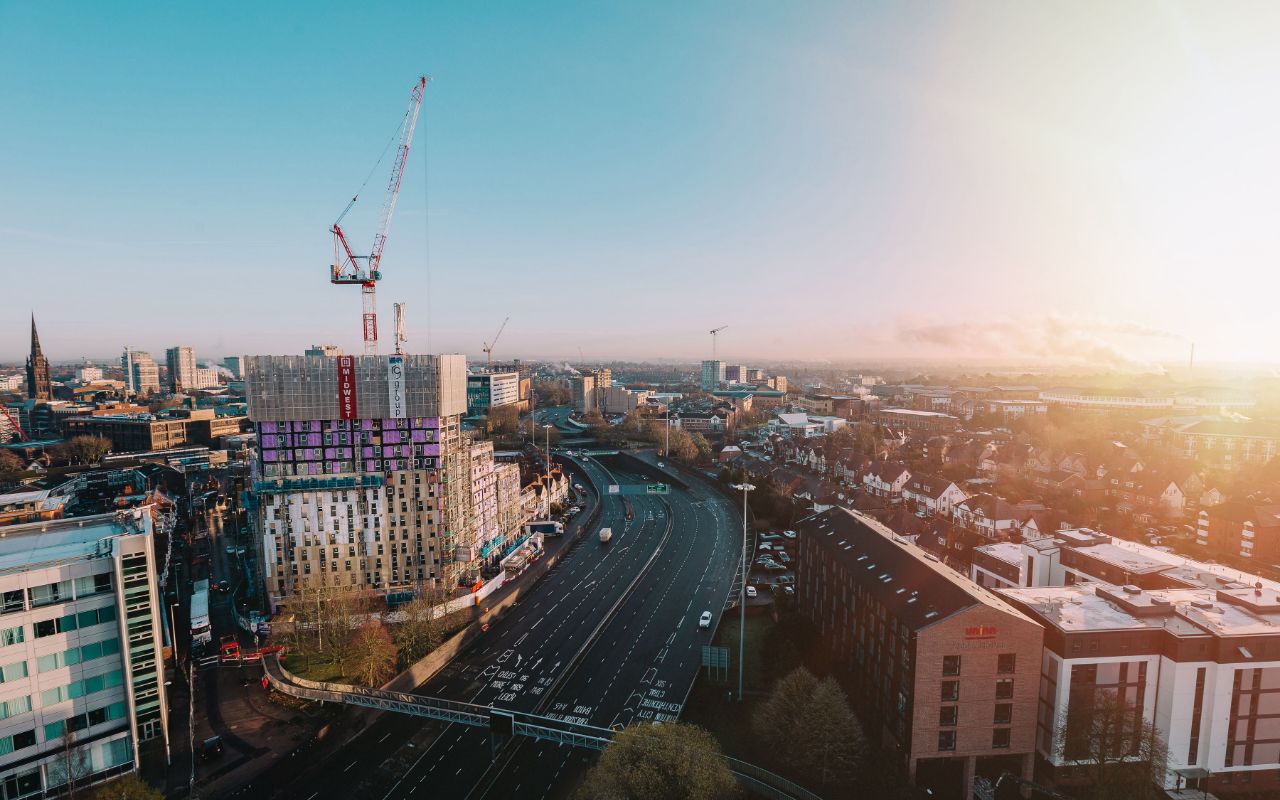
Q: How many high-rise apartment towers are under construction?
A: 1